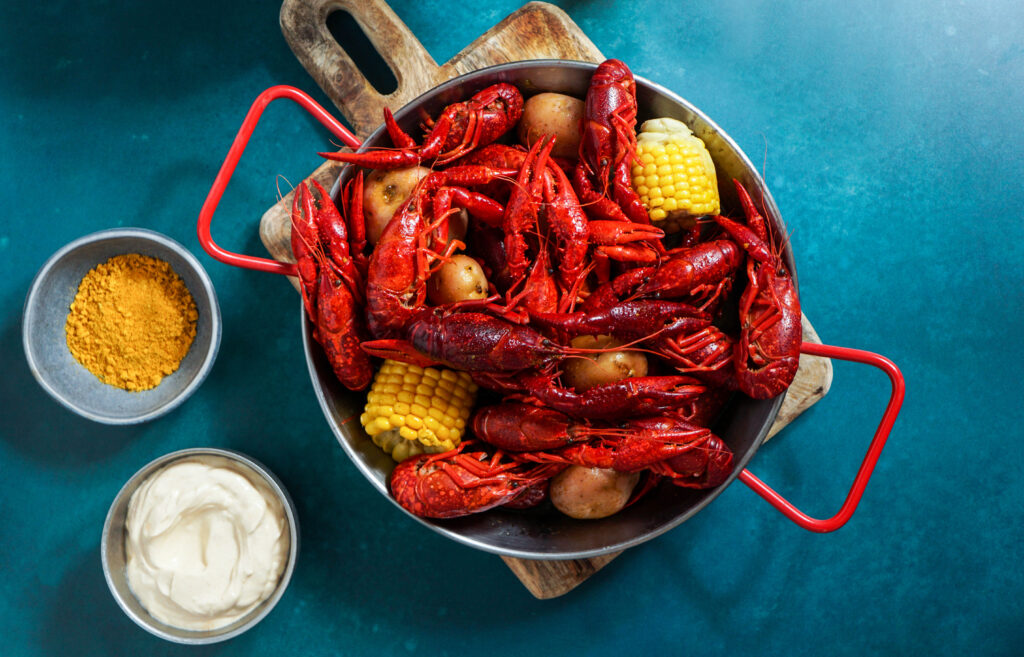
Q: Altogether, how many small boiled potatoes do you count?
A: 5